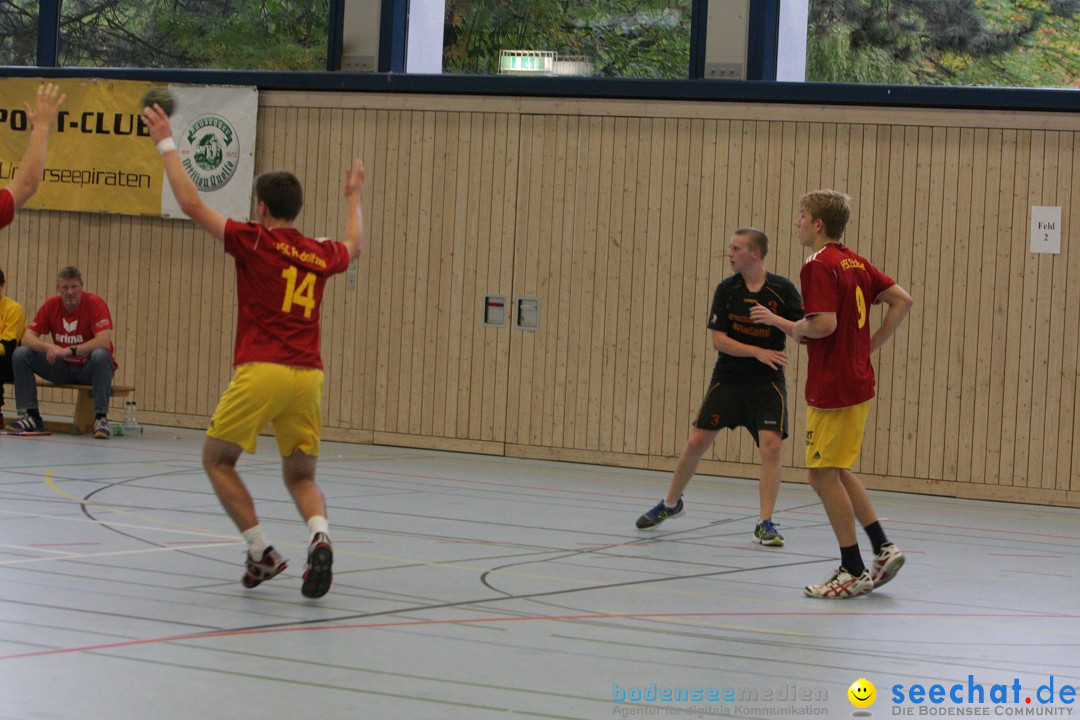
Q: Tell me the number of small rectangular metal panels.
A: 2